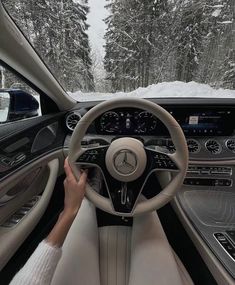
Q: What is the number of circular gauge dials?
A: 2